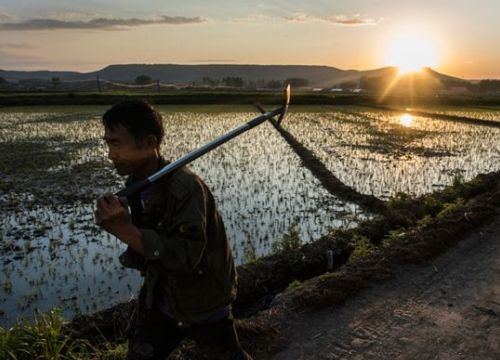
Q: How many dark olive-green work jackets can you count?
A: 1